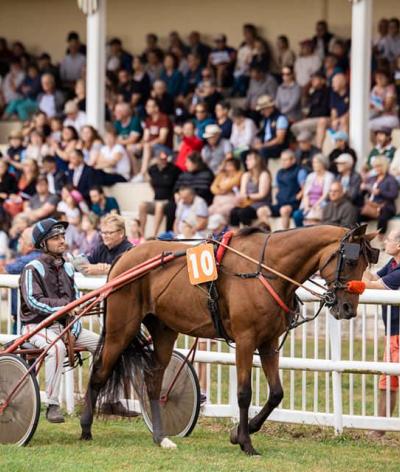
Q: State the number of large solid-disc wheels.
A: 2